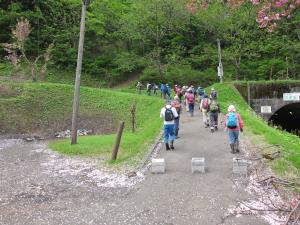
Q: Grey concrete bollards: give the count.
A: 3